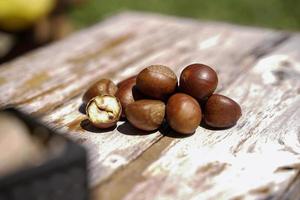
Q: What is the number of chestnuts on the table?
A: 8